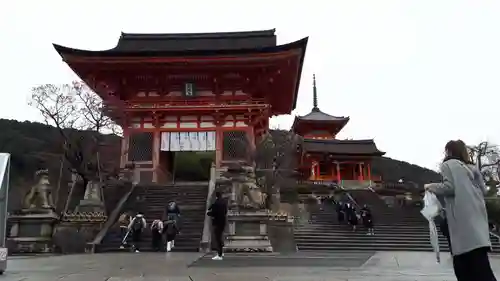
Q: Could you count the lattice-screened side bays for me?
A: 2